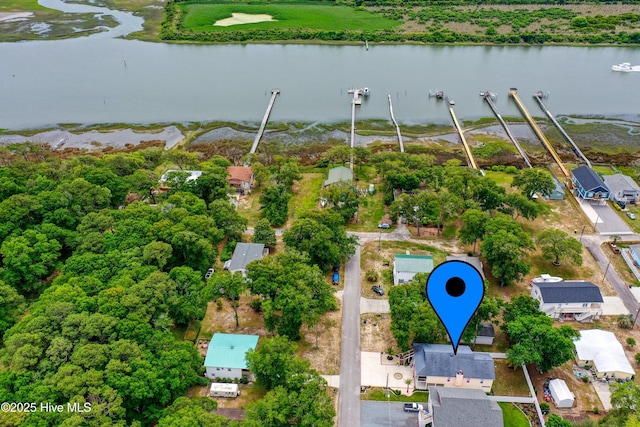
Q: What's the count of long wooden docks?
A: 7